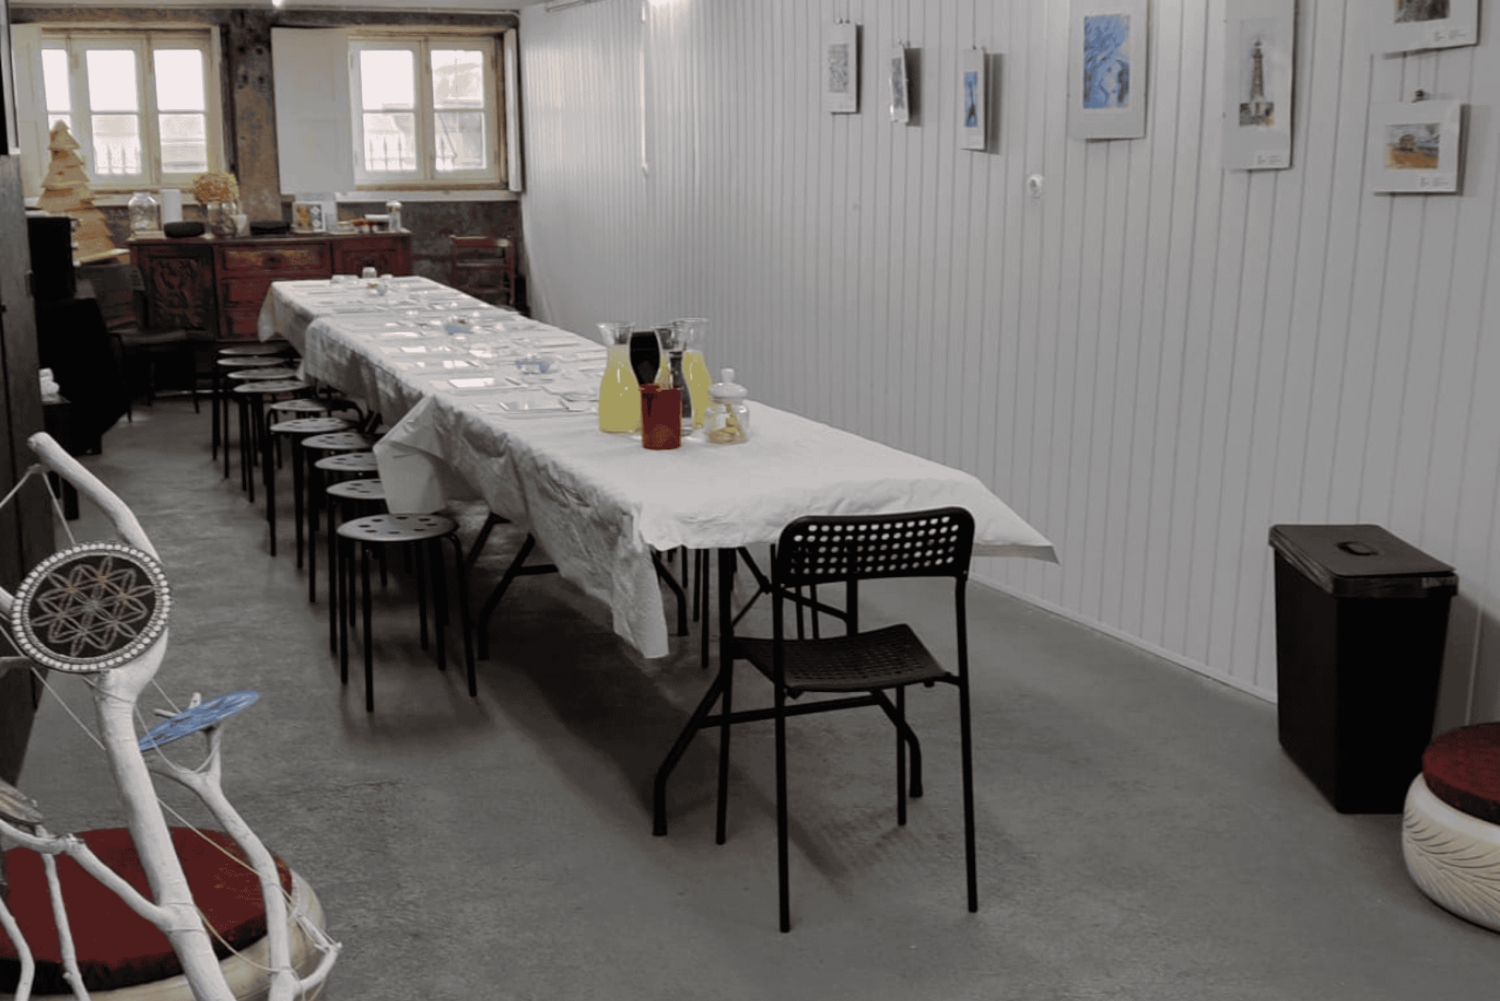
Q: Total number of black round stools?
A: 10